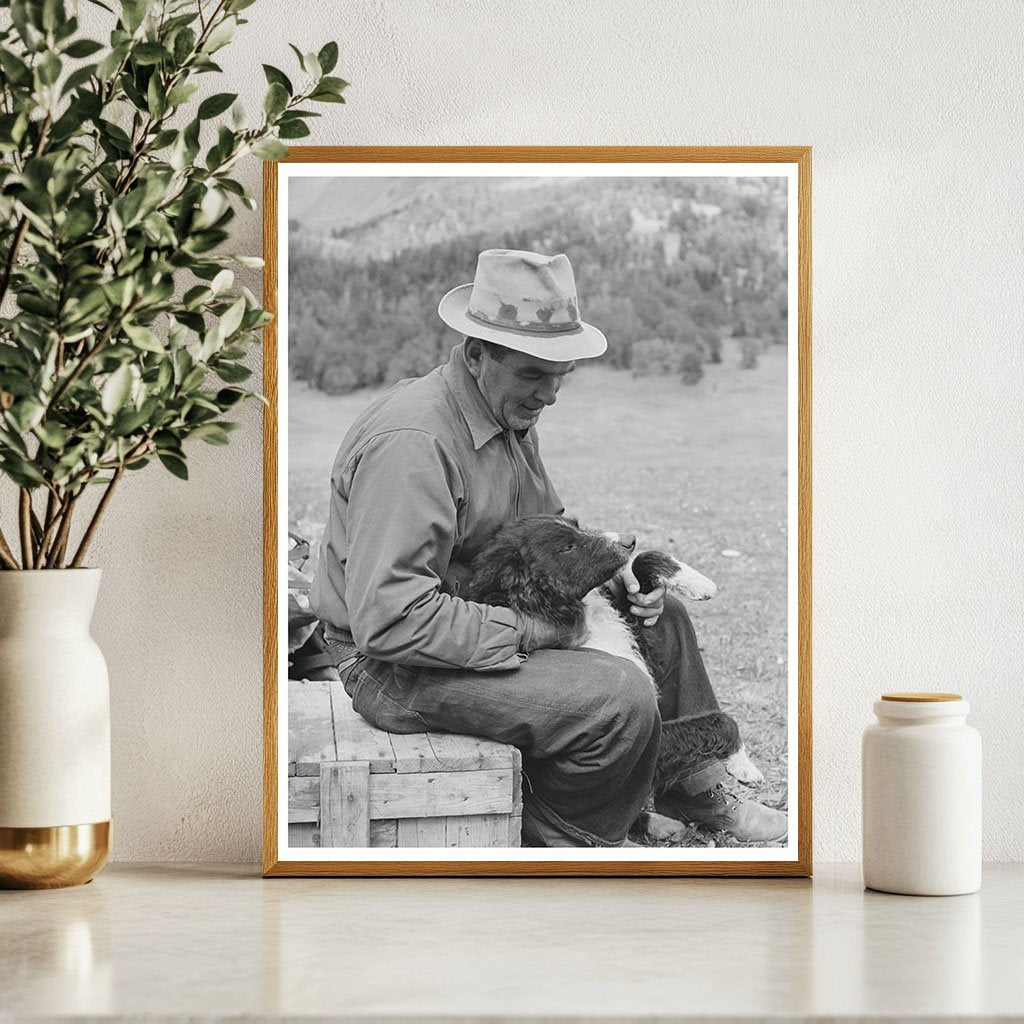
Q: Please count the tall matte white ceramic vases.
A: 1